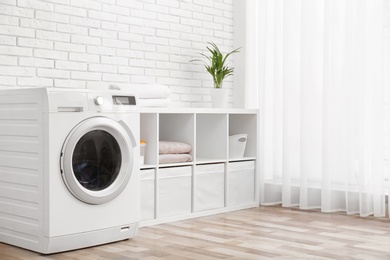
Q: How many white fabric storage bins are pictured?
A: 4